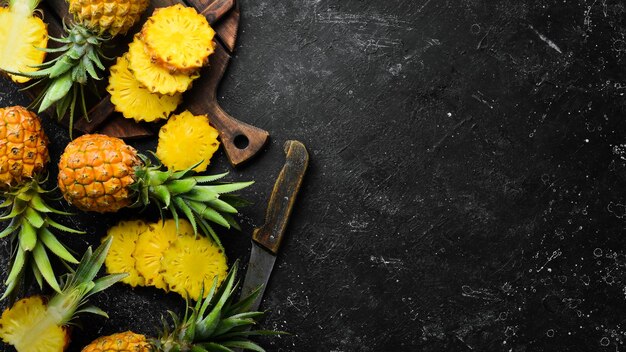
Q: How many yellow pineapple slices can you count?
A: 7